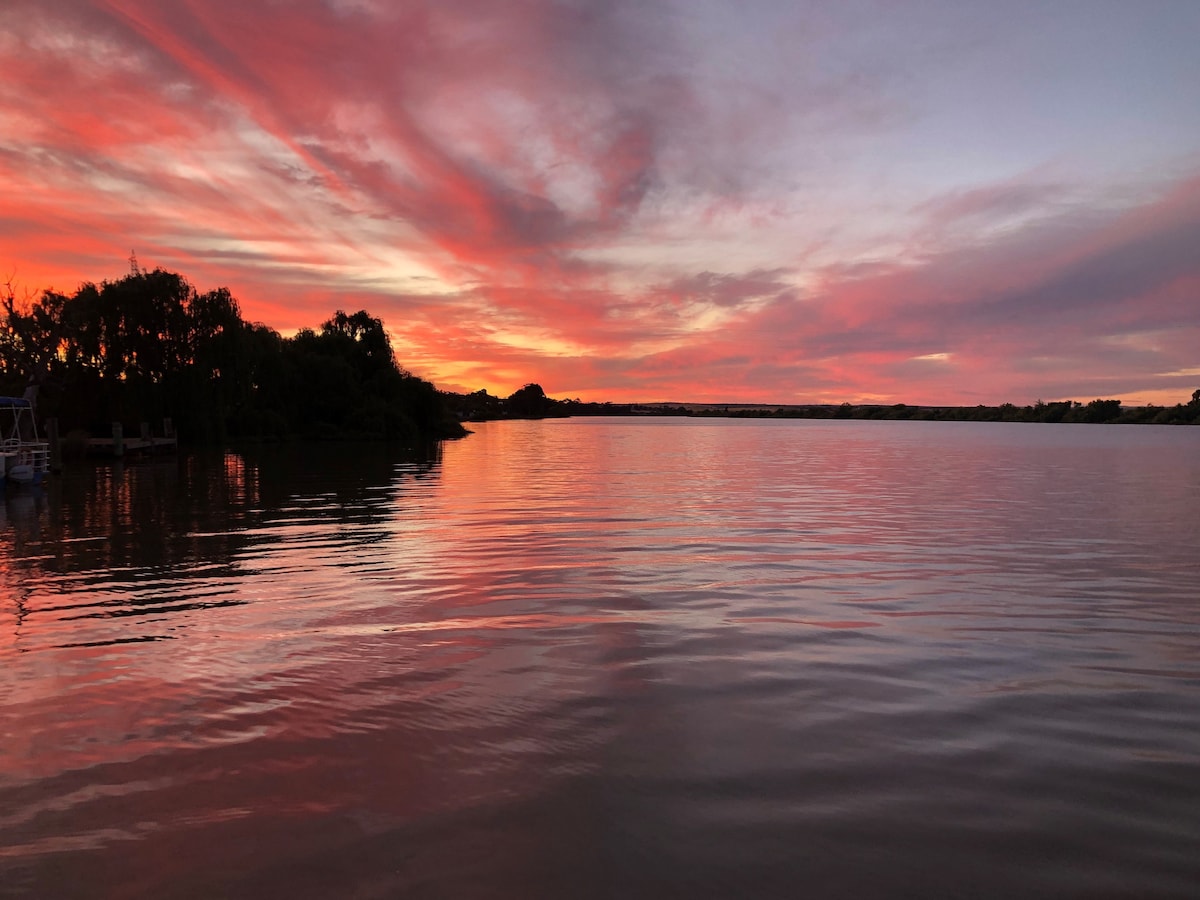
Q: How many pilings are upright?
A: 4